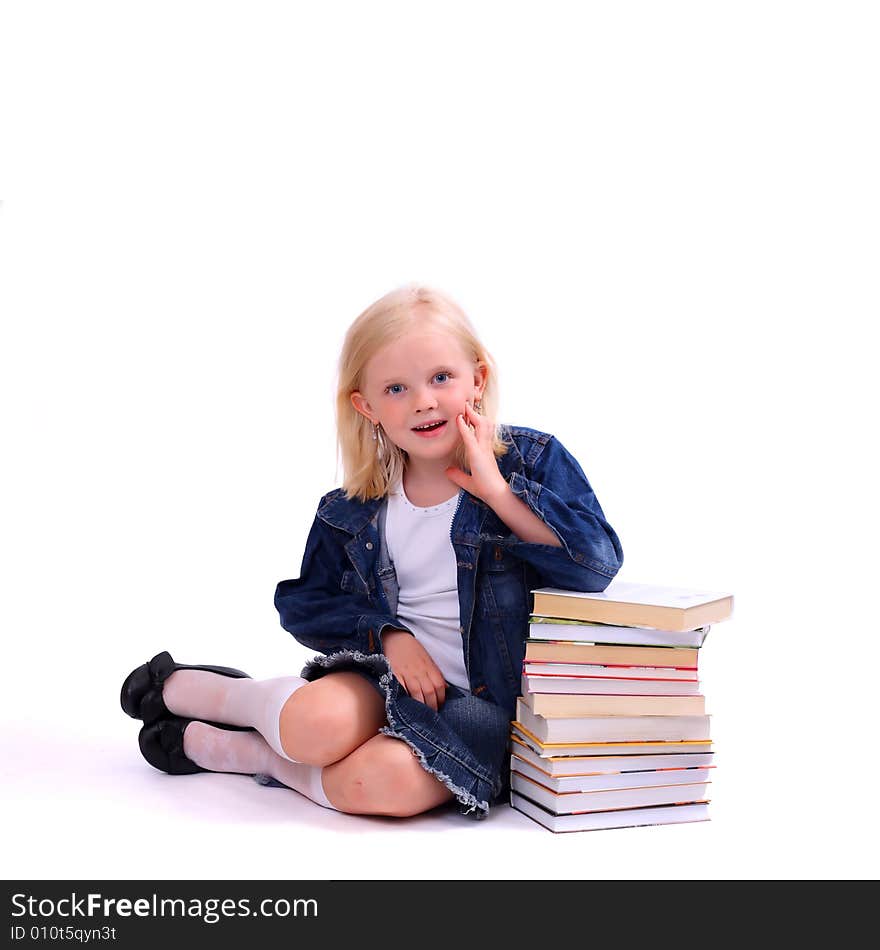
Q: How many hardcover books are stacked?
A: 12